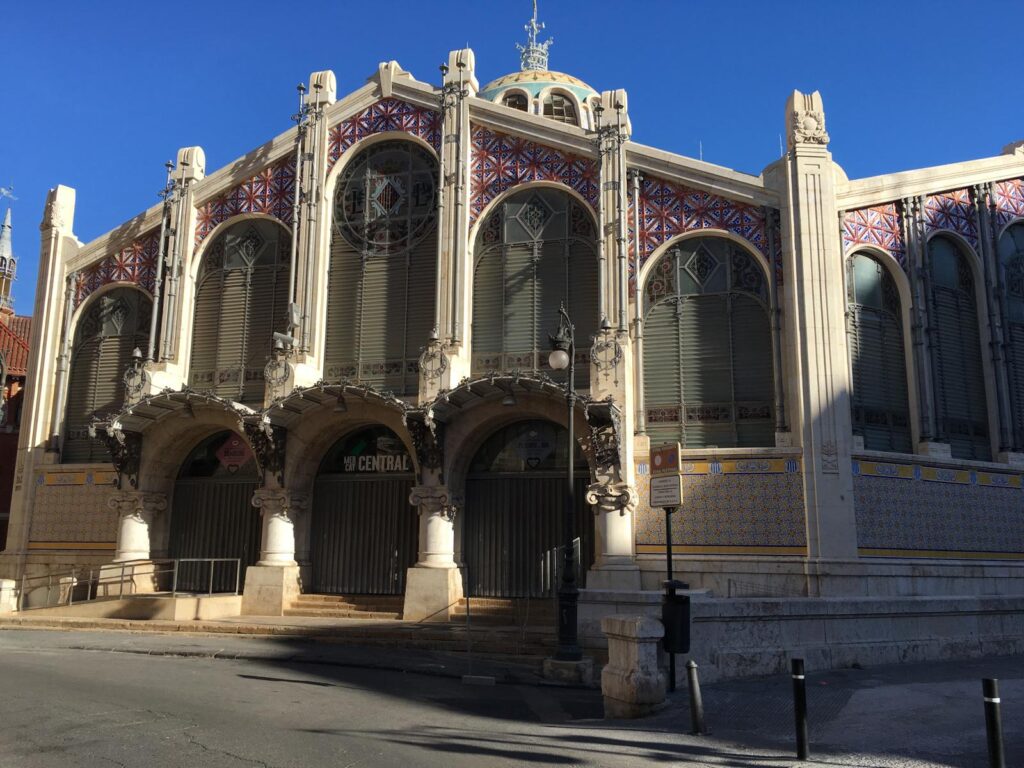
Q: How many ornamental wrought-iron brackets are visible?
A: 4